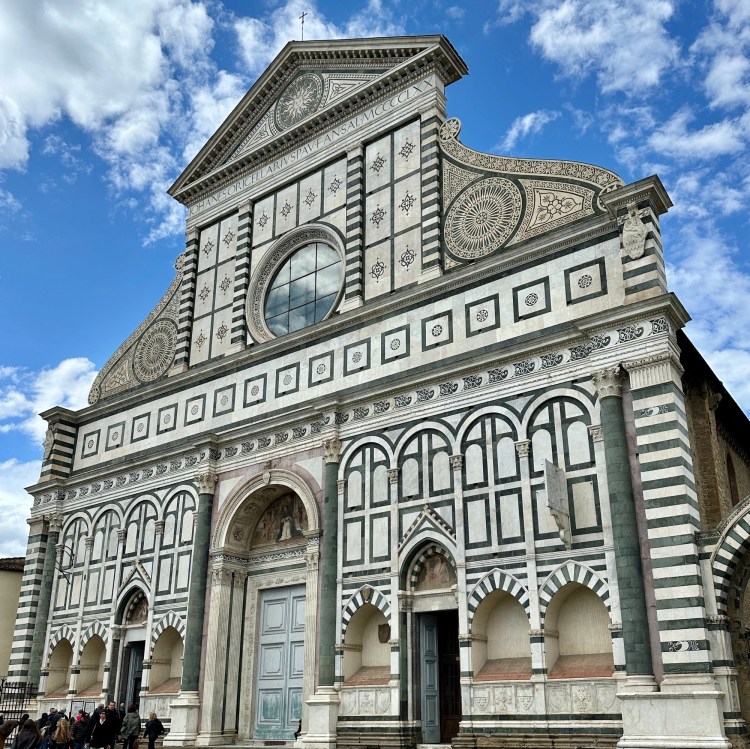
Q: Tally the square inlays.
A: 15